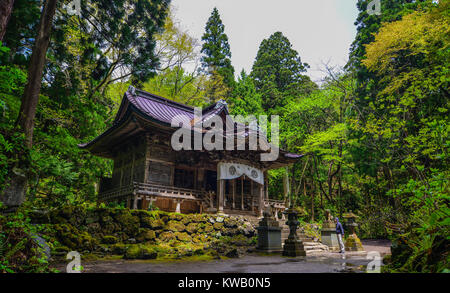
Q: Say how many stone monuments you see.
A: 4